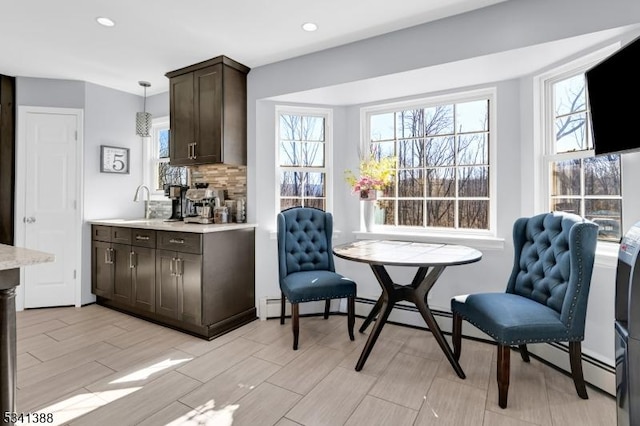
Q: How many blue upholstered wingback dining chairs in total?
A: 2